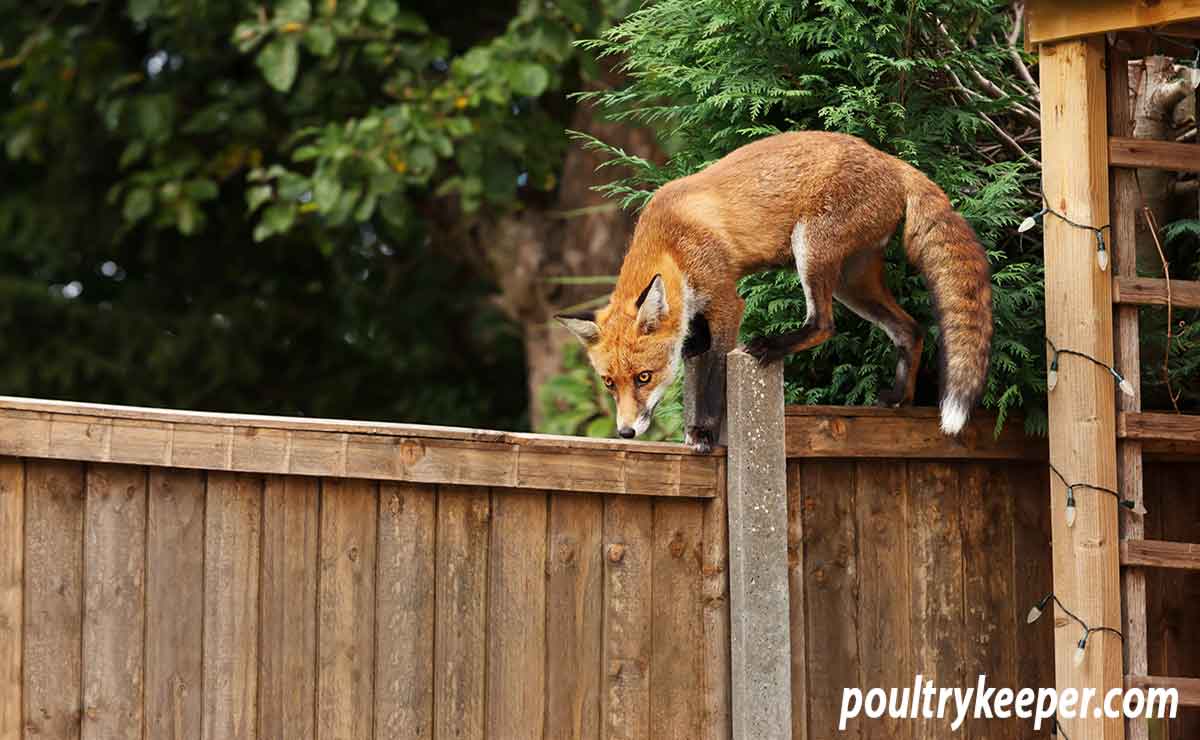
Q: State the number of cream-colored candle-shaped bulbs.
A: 8